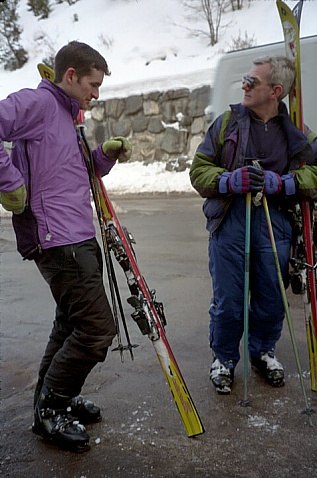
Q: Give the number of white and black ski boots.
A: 2